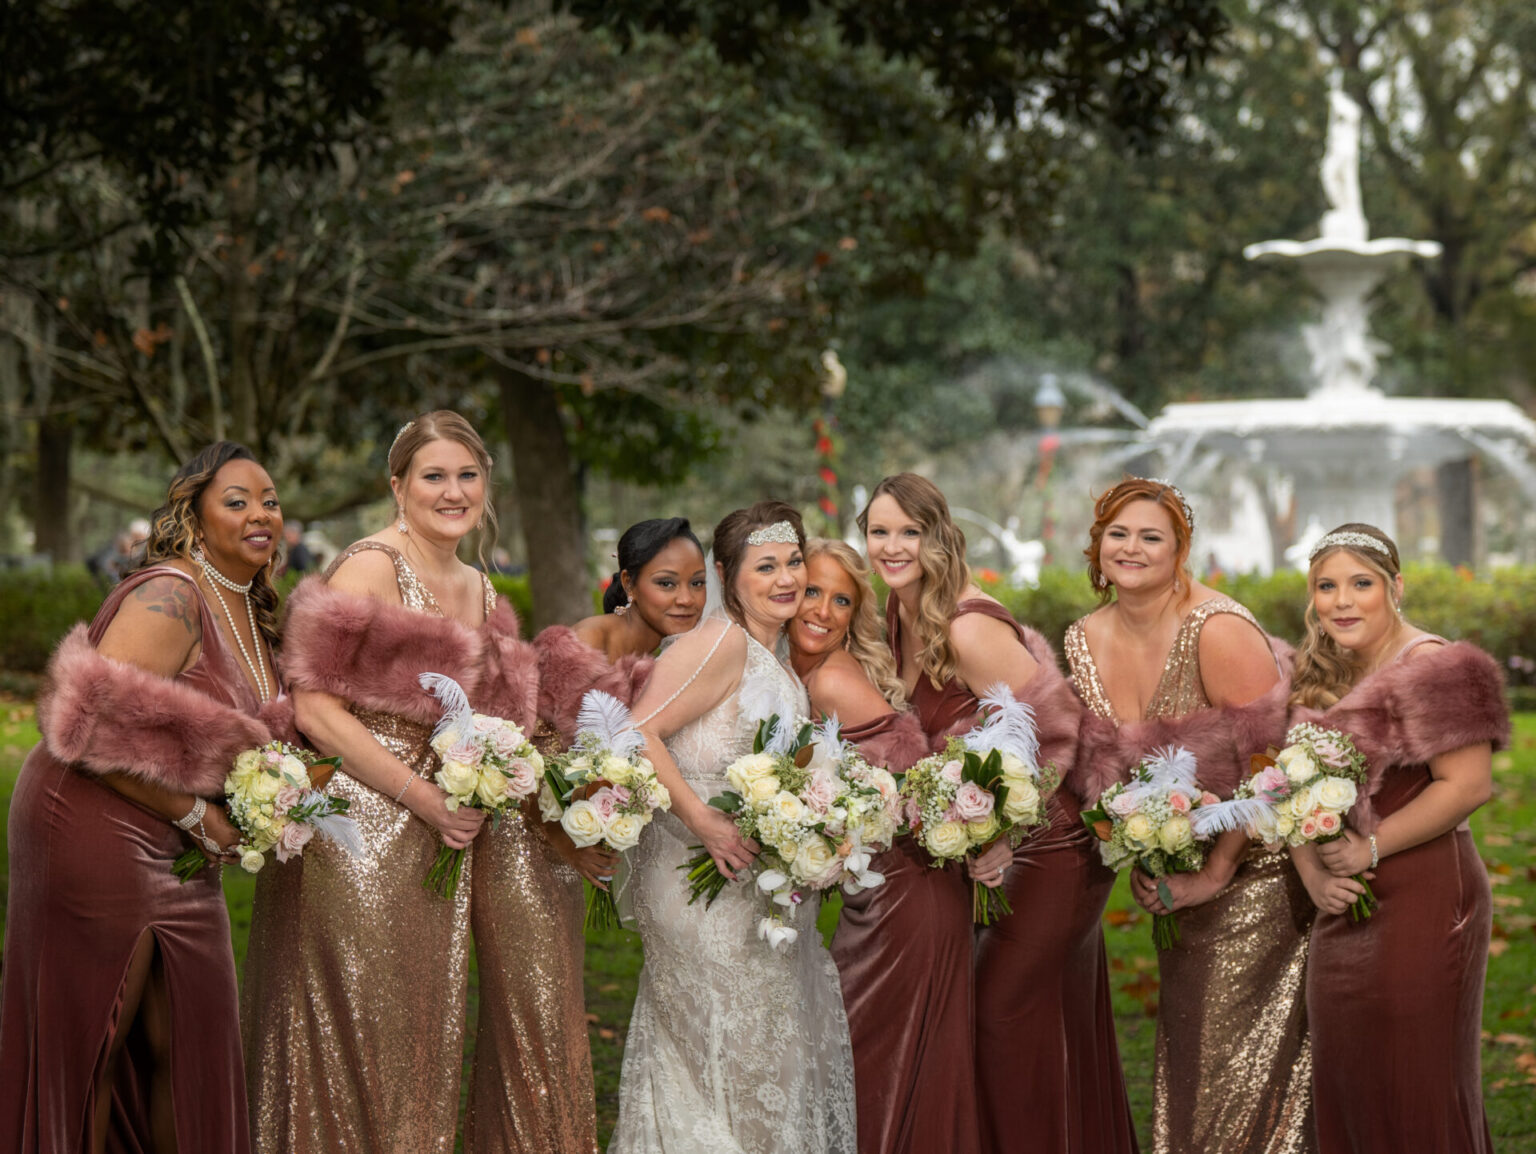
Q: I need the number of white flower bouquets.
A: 7